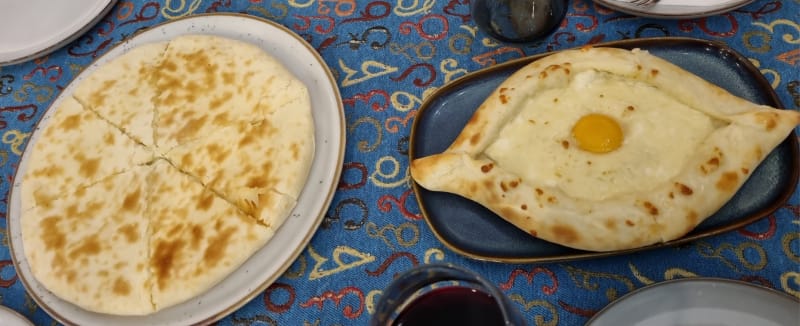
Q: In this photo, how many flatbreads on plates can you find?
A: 2